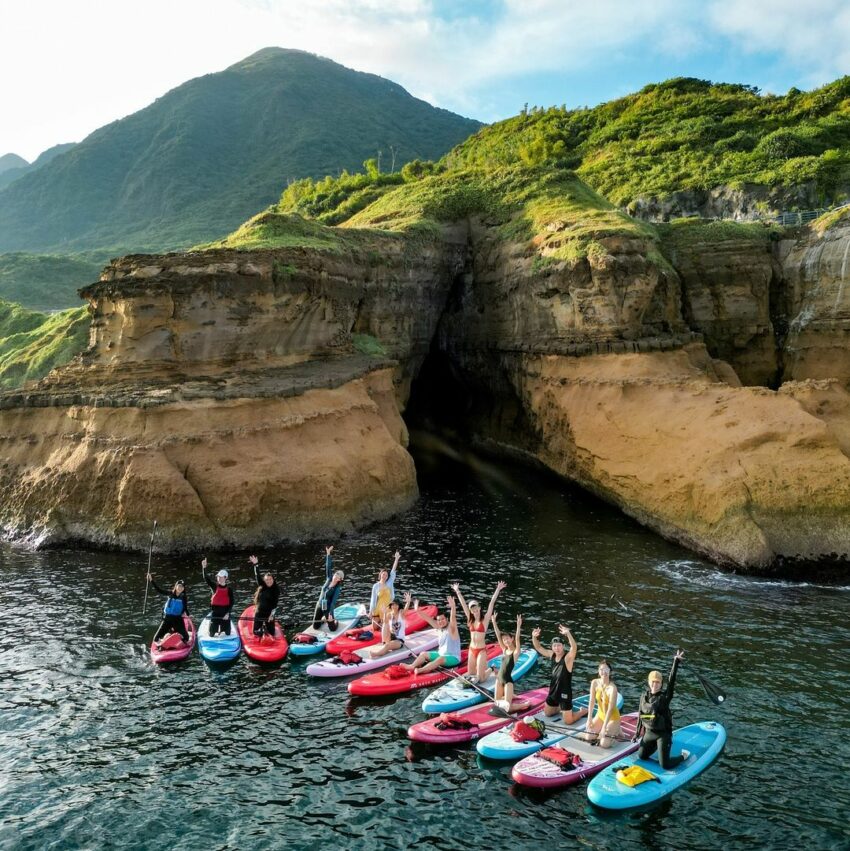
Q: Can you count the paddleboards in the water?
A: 12